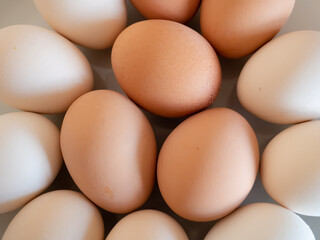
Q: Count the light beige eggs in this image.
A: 8